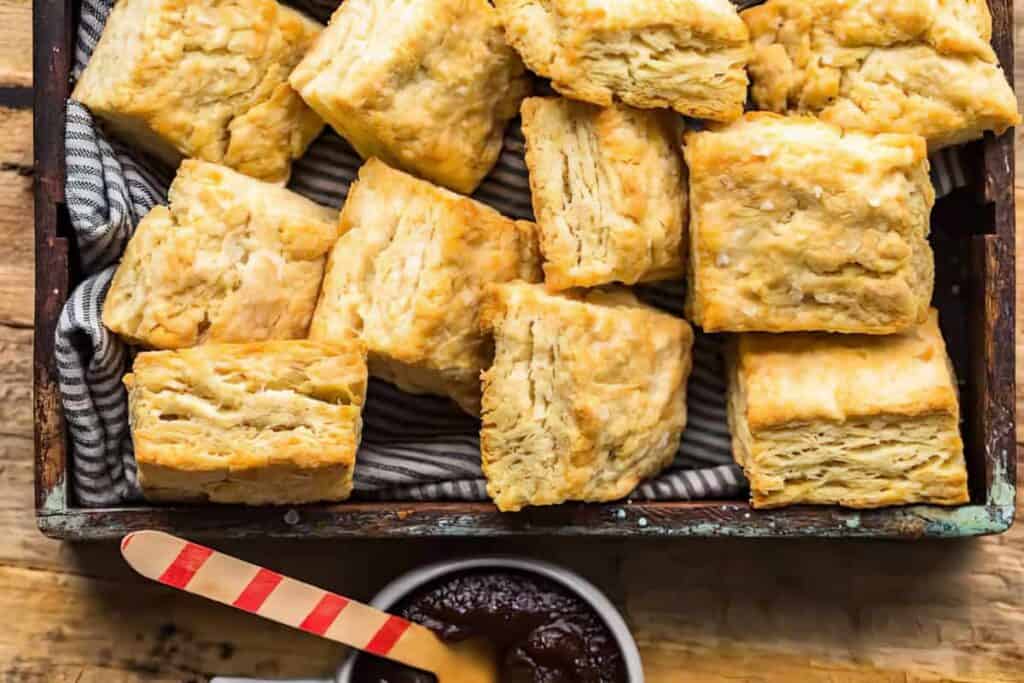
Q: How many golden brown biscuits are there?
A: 11